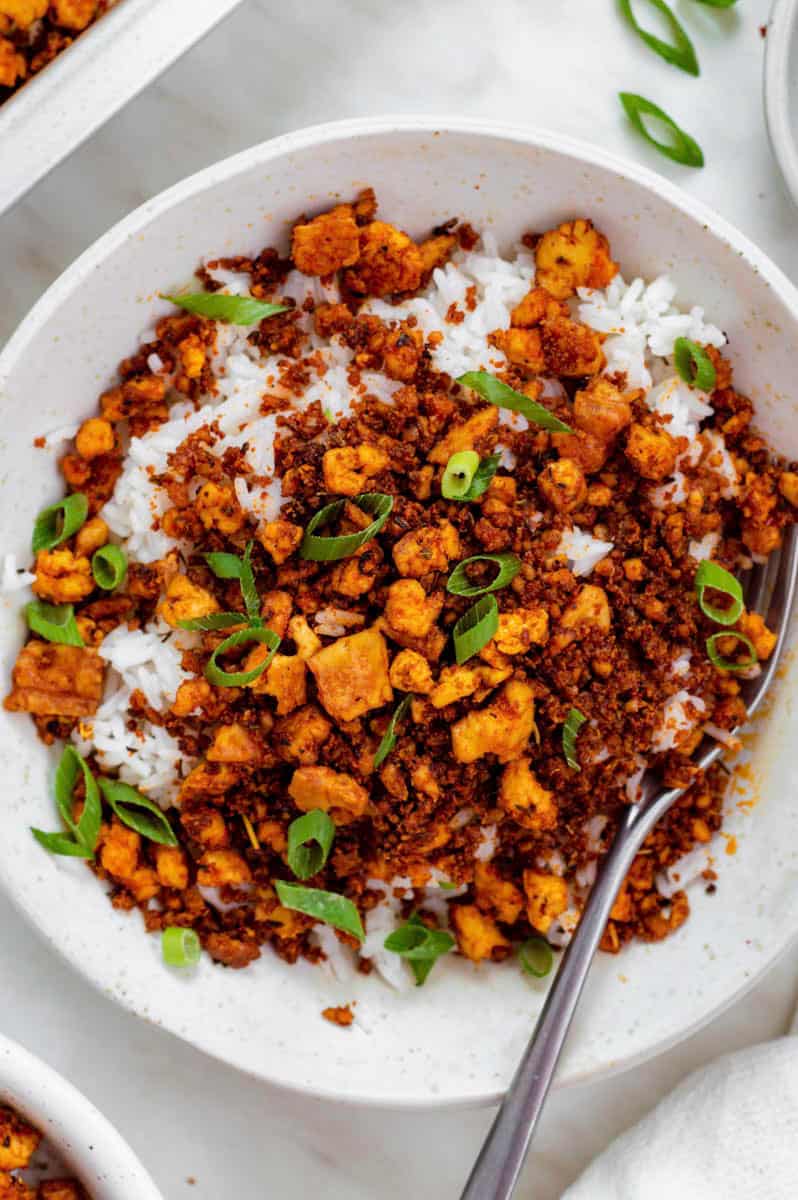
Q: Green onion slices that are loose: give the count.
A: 3